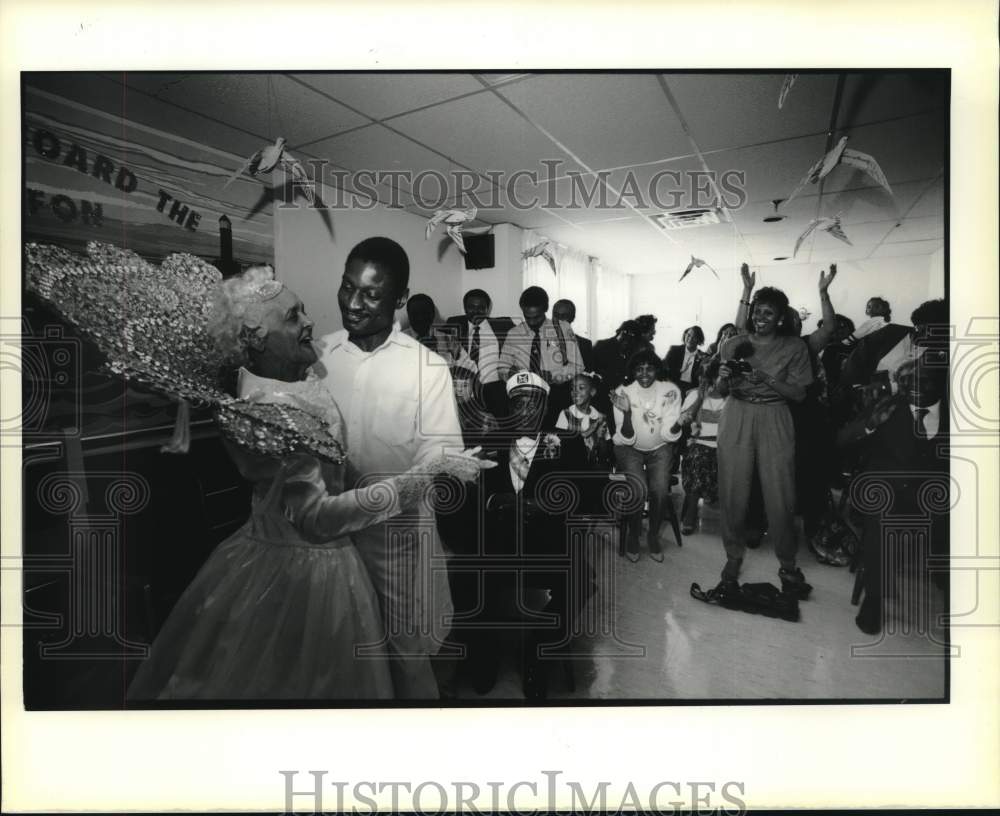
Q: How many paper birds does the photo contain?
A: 7